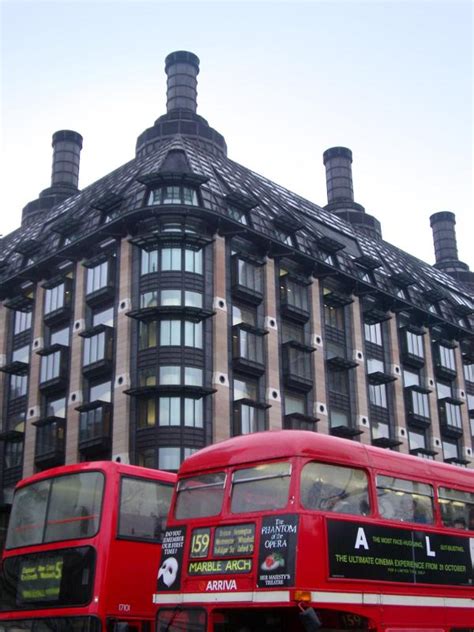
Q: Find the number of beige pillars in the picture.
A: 11